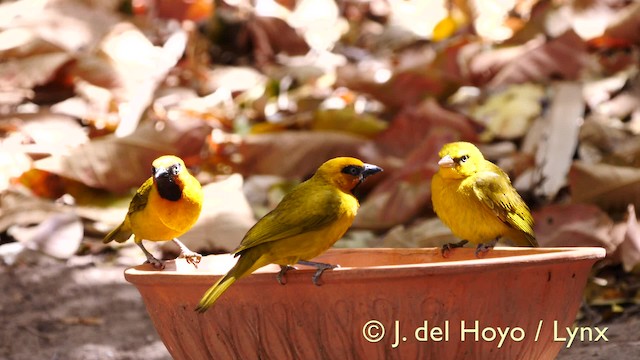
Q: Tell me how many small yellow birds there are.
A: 3